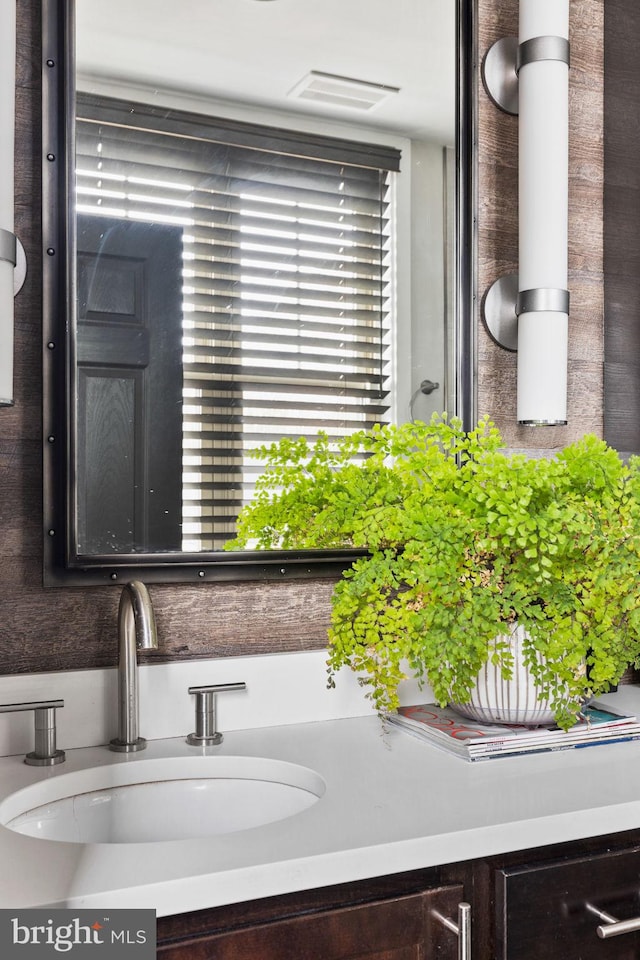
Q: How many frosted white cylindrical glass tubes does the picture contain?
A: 2